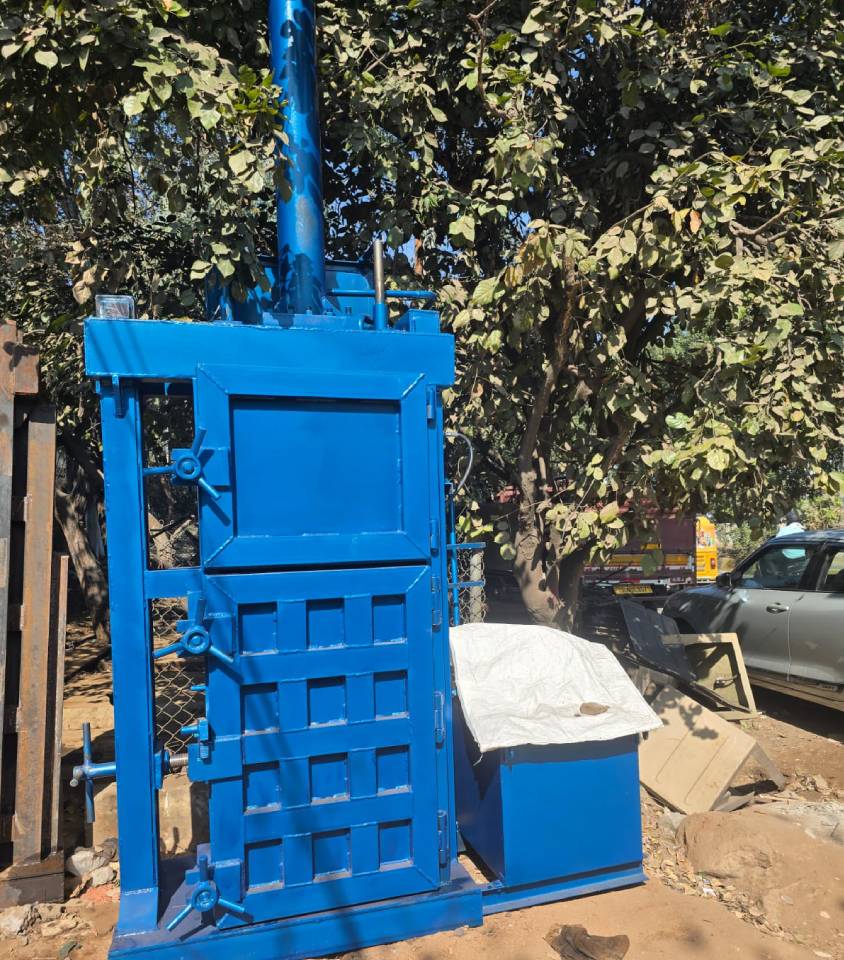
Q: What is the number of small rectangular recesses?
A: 12